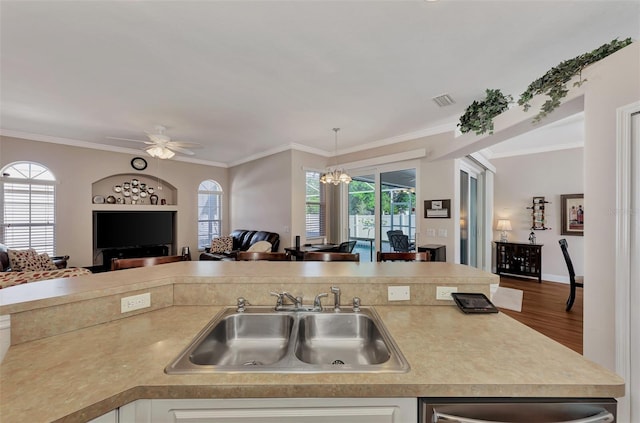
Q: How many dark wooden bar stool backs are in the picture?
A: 4